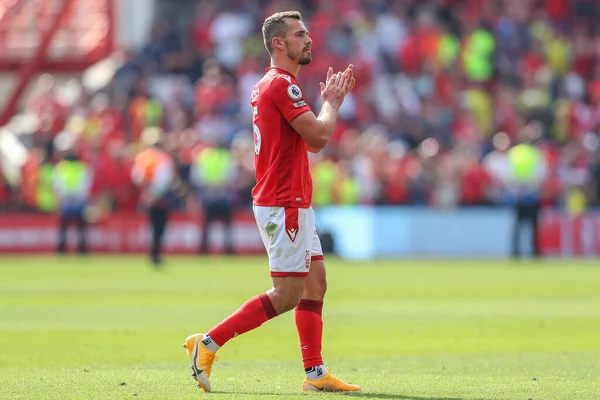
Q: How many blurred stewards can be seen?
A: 4